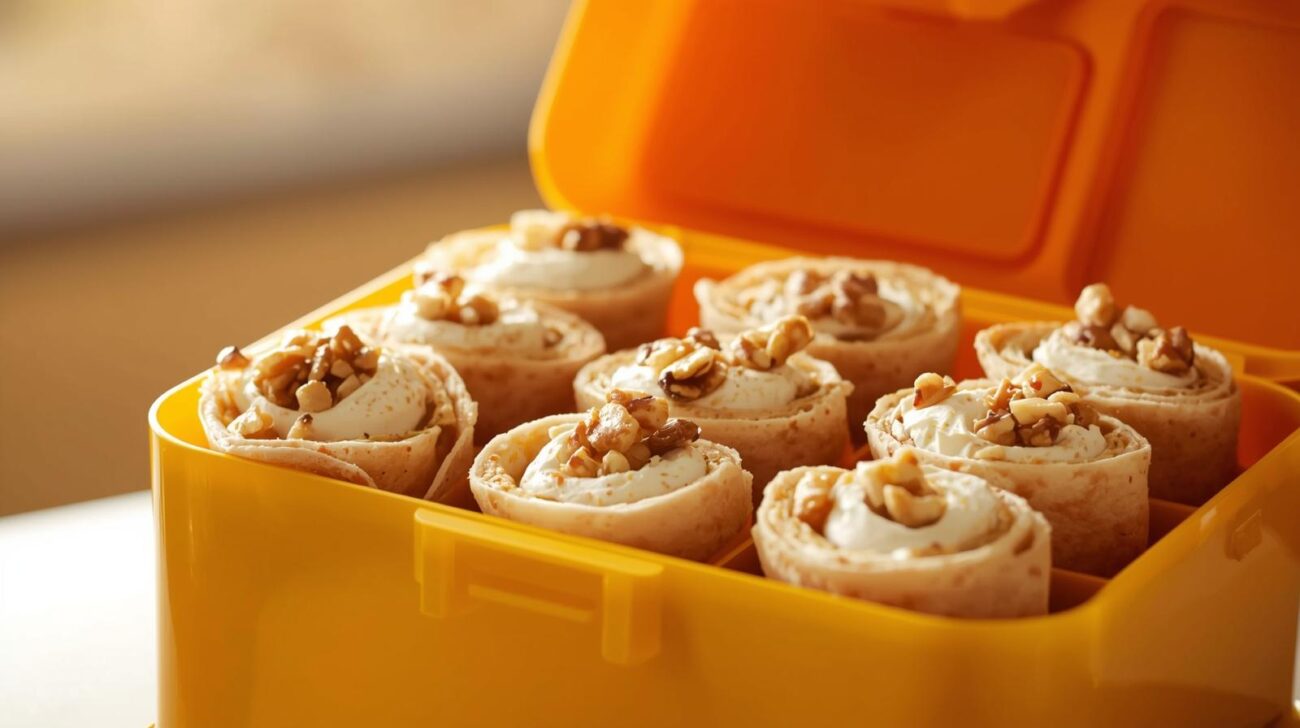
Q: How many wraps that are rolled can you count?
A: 9